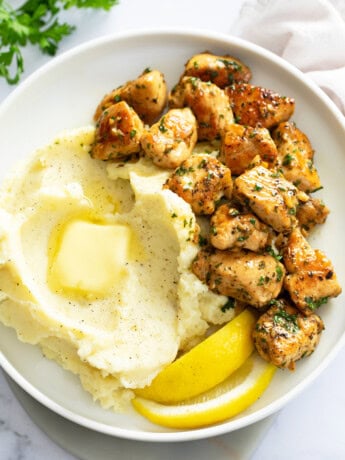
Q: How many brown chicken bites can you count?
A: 15